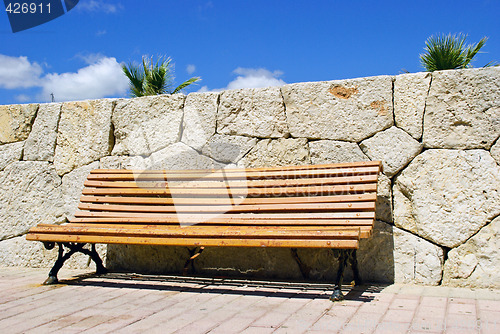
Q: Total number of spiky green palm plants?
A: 2